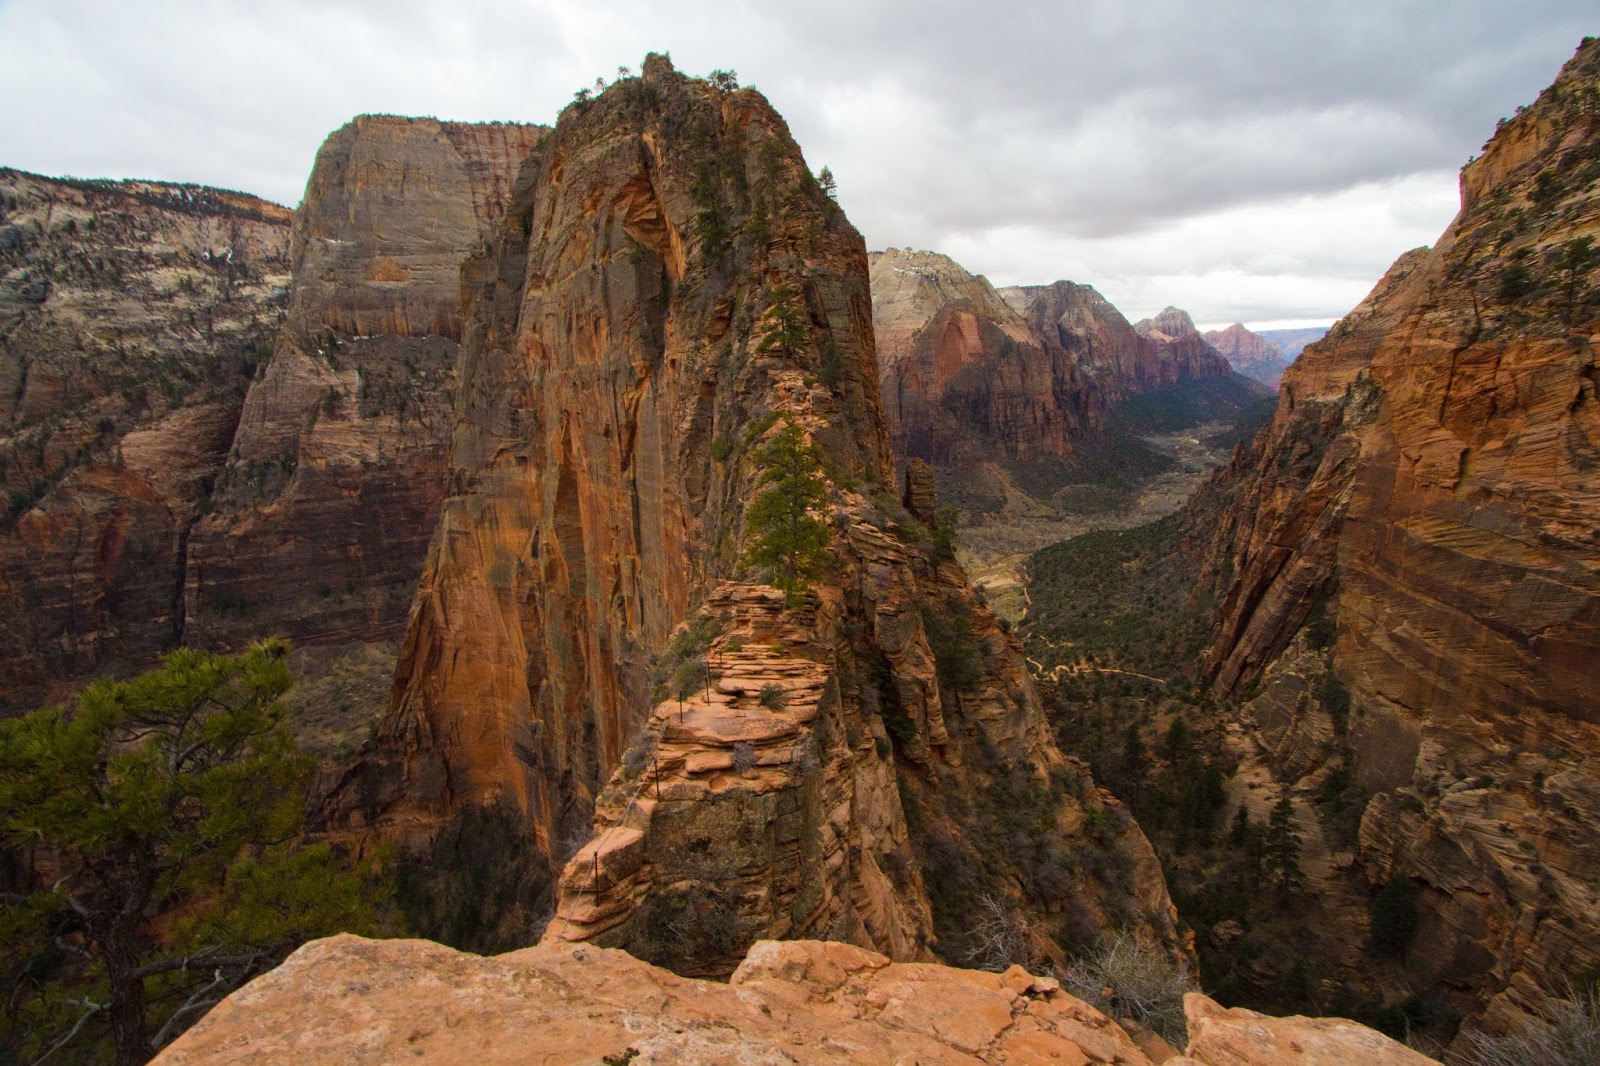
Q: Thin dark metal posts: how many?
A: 6